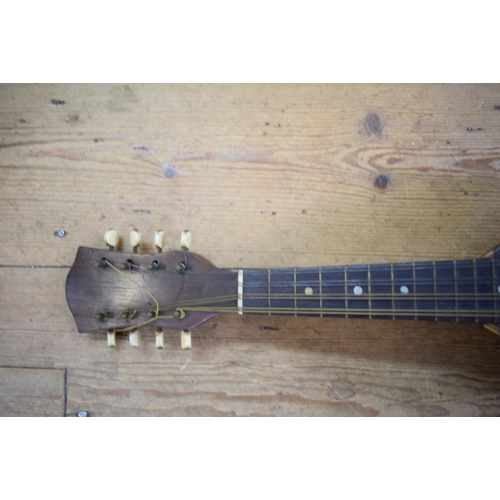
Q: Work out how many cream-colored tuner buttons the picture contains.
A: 8